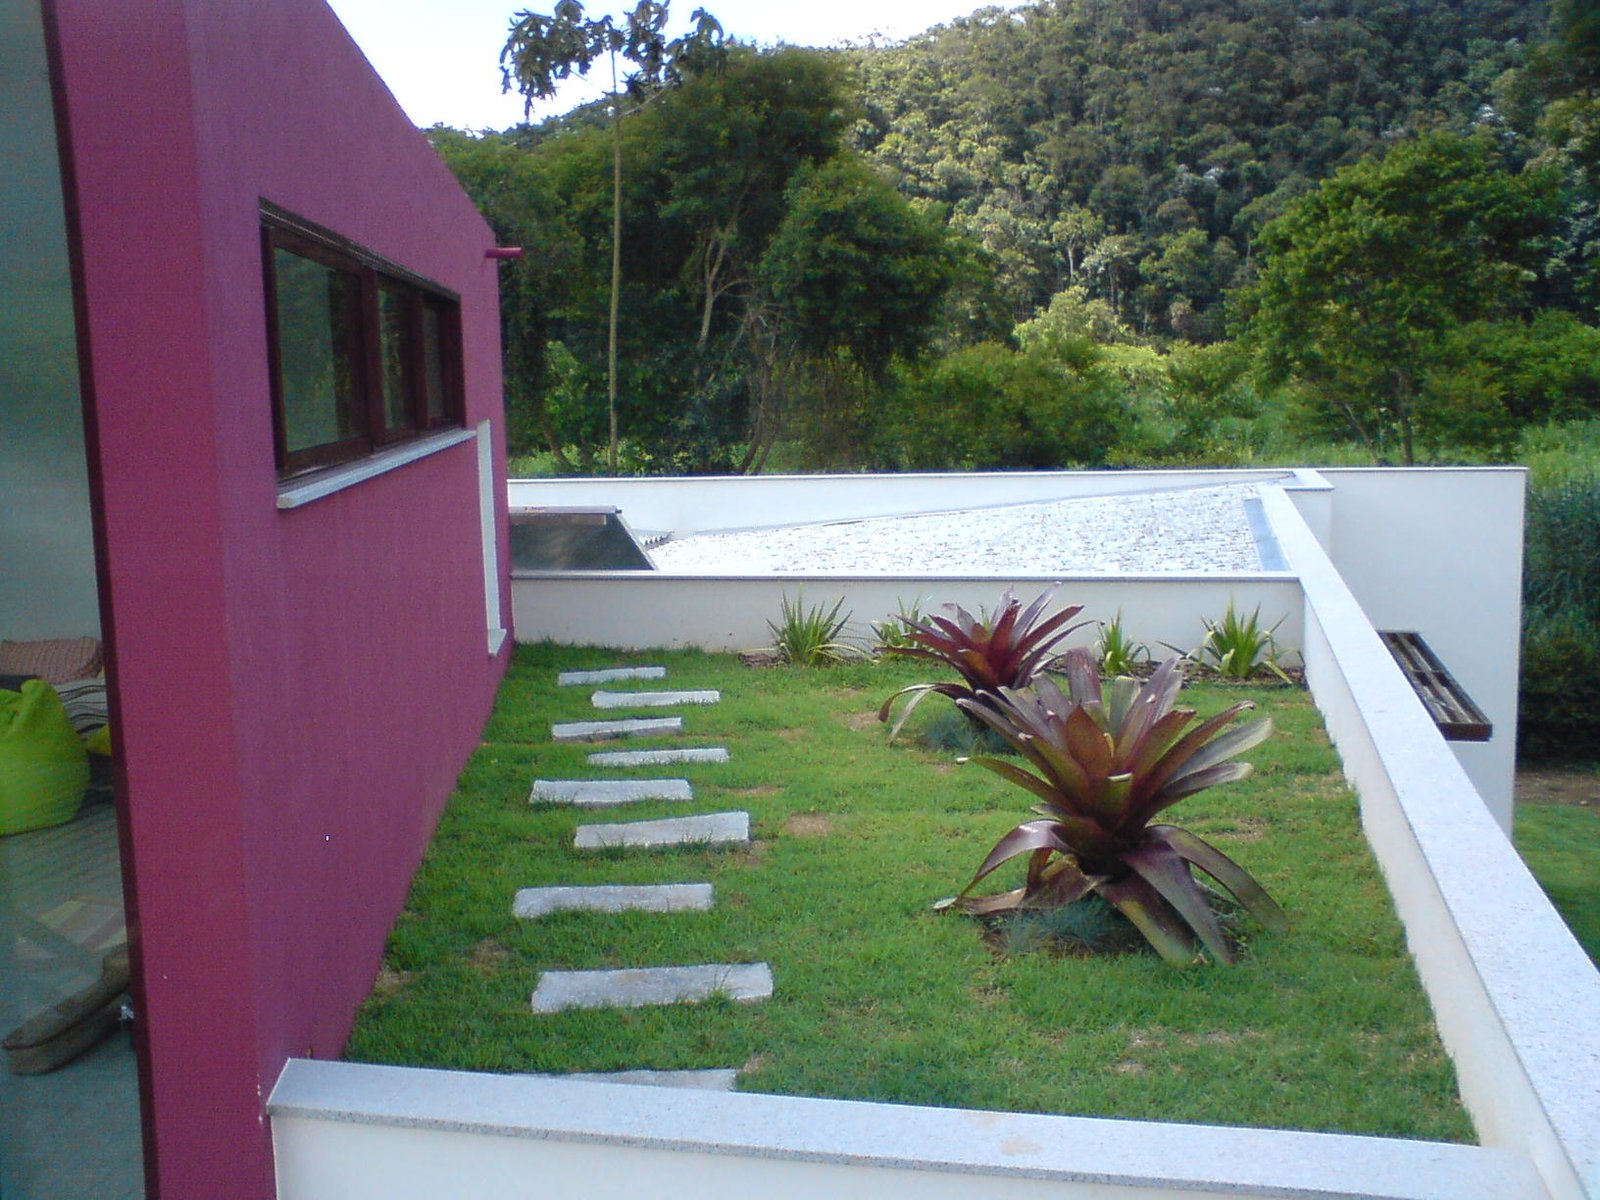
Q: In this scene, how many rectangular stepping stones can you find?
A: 9